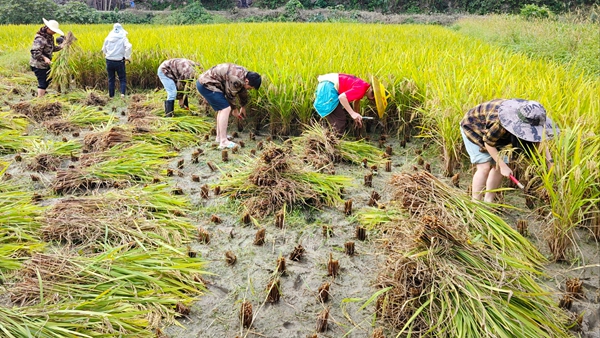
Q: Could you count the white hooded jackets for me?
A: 1